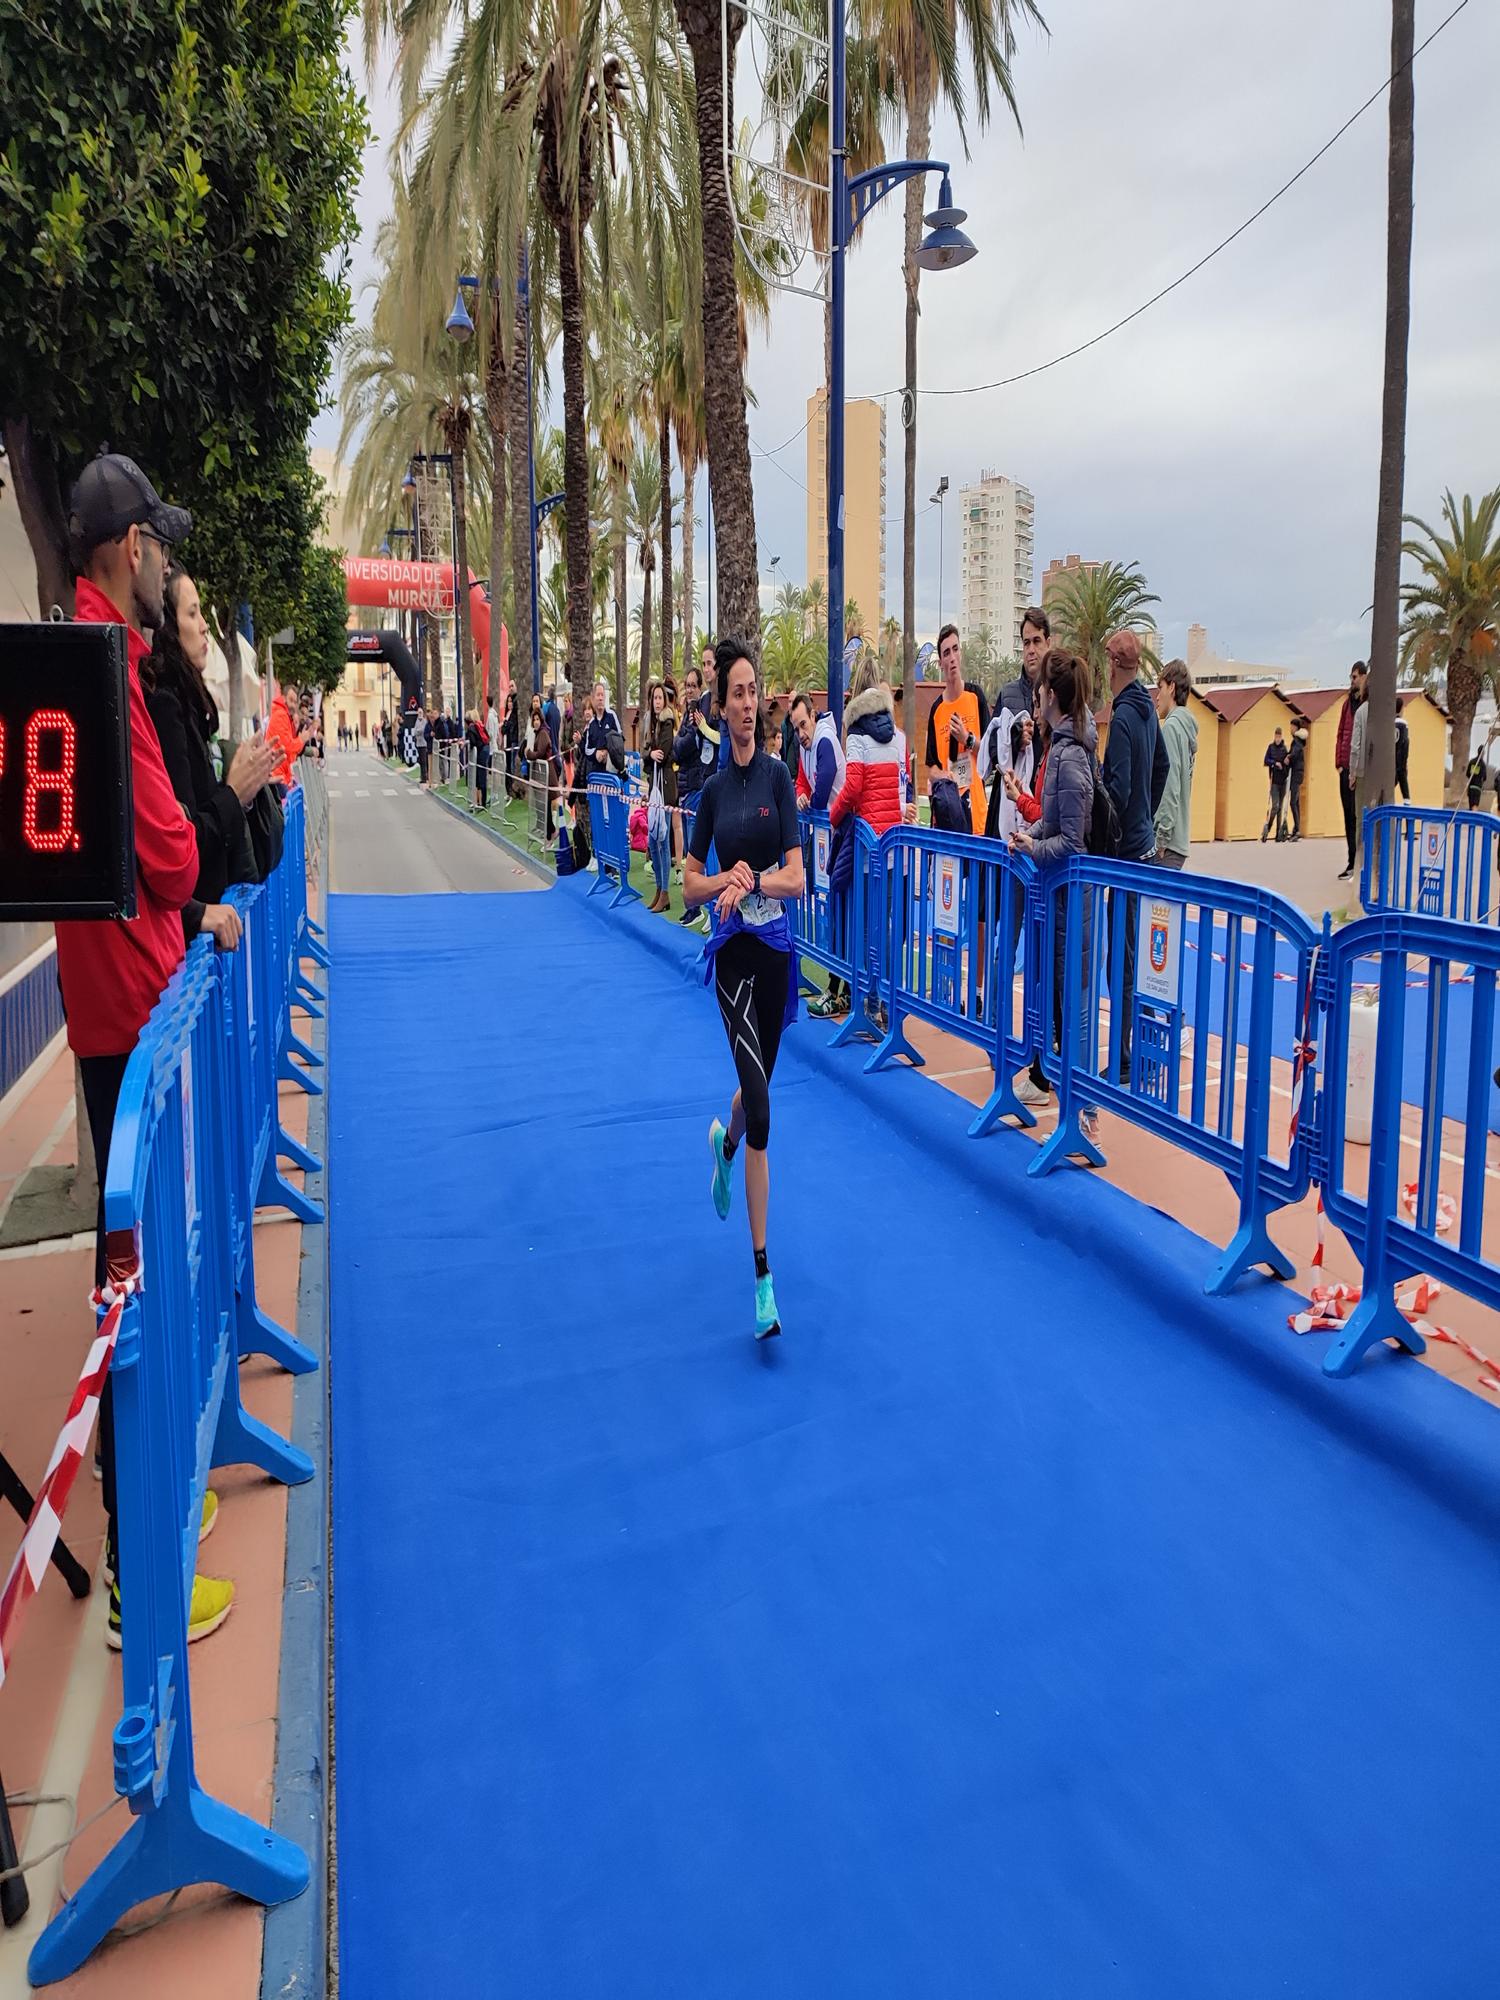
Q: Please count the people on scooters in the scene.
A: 2